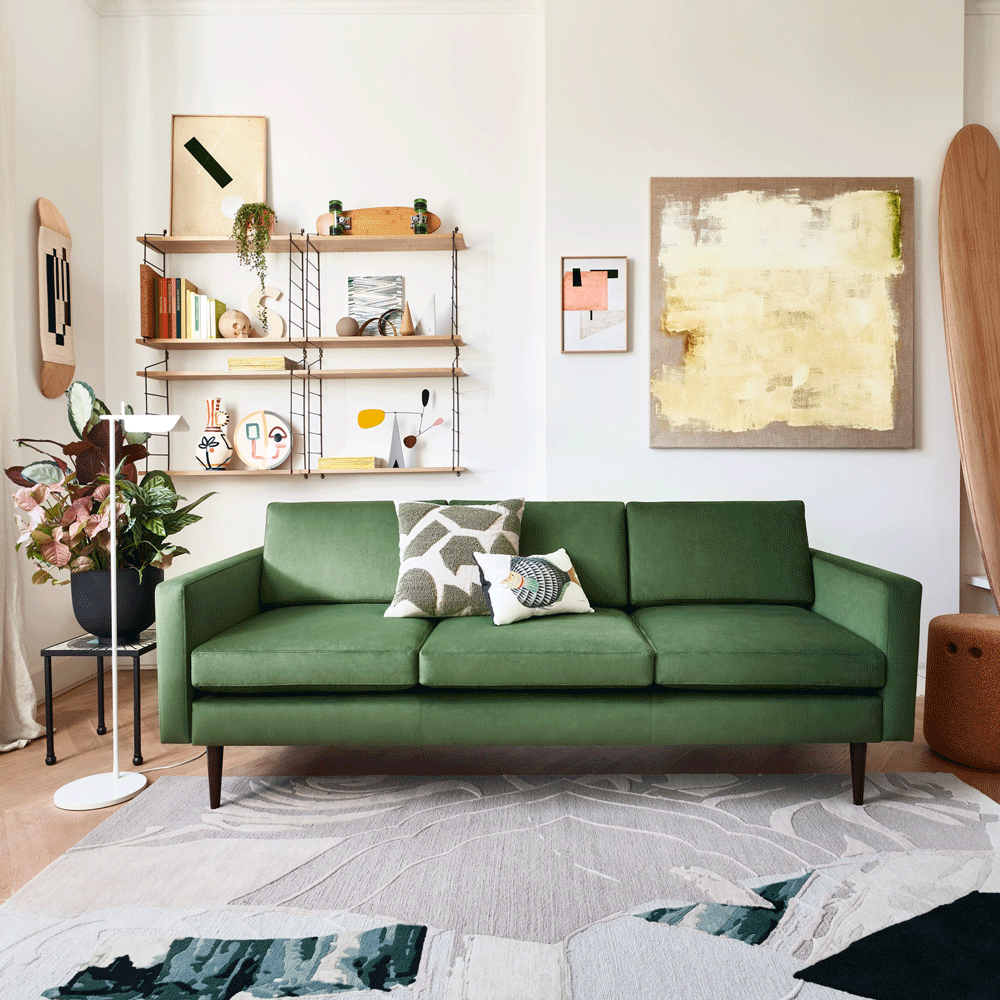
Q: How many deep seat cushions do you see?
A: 3